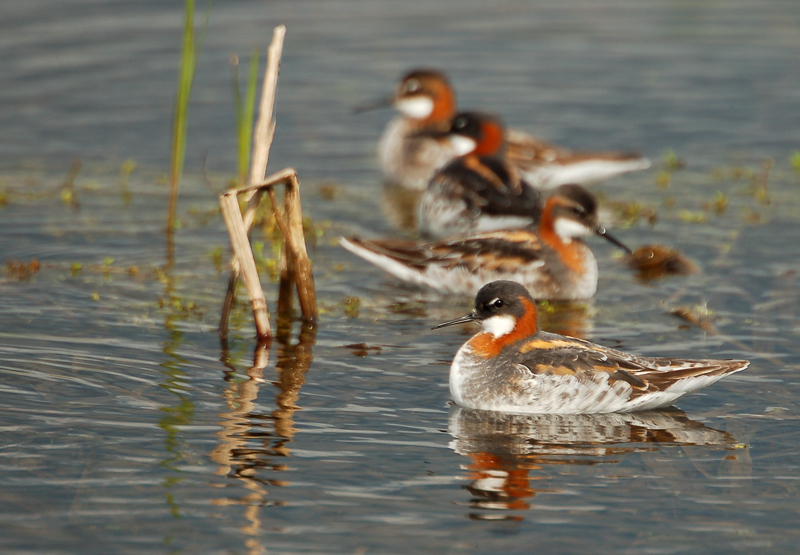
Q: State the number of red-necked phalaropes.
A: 4